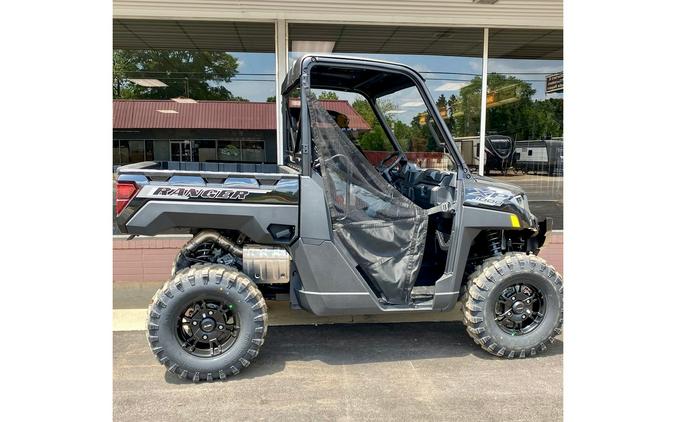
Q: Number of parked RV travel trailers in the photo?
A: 2